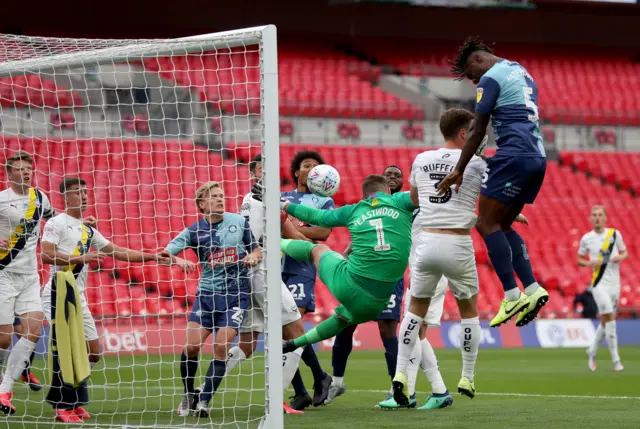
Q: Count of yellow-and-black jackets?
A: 1